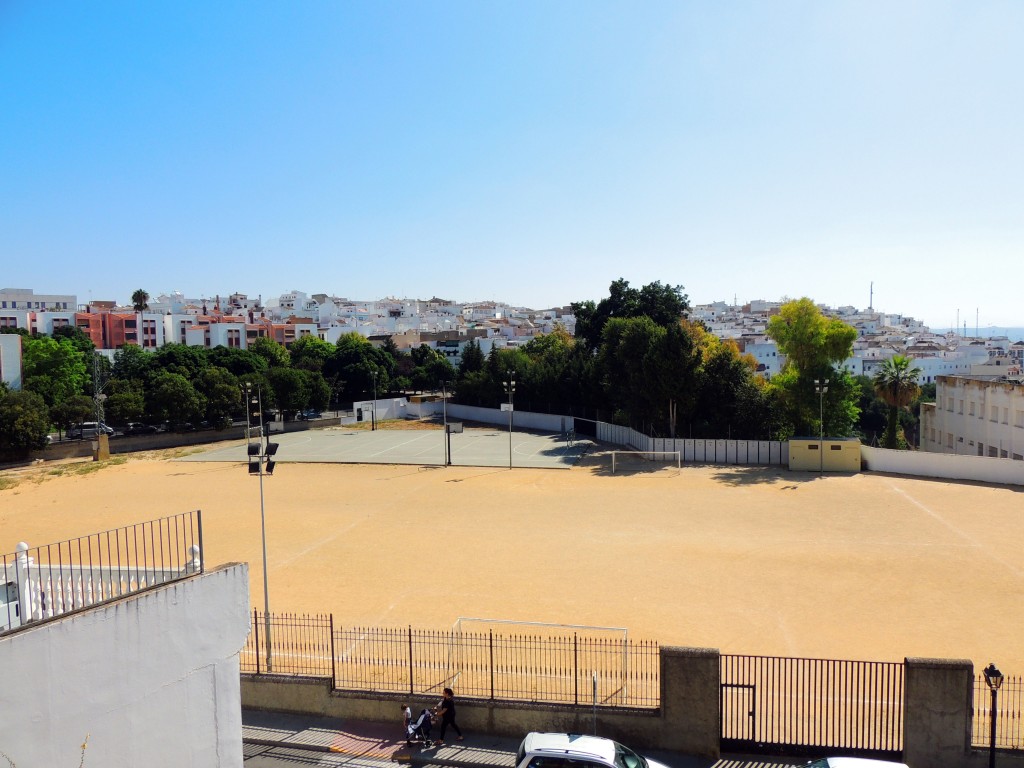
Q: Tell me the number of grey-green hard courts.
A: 1